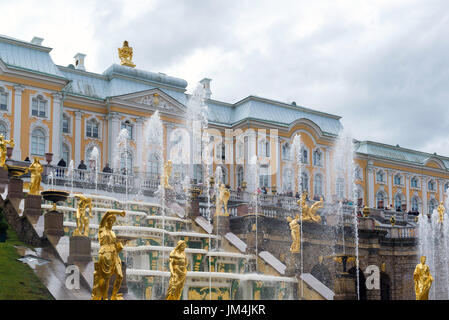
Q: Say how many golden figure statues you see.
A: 11